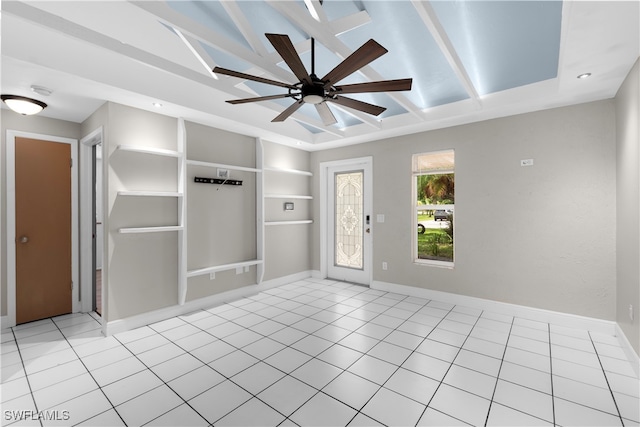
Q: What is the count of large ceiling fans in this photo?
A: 1